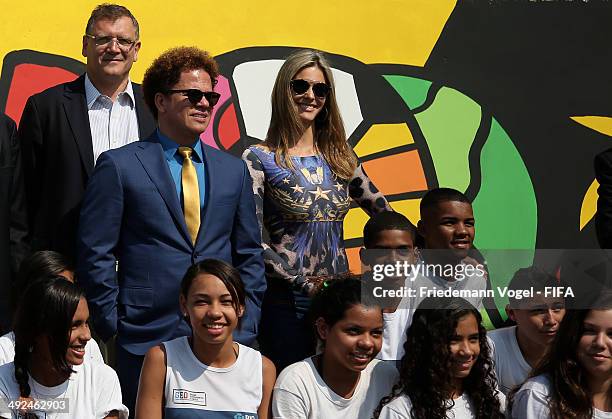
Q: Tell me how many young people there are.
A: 9